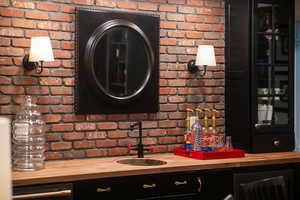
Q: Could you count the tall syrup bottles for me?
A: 4